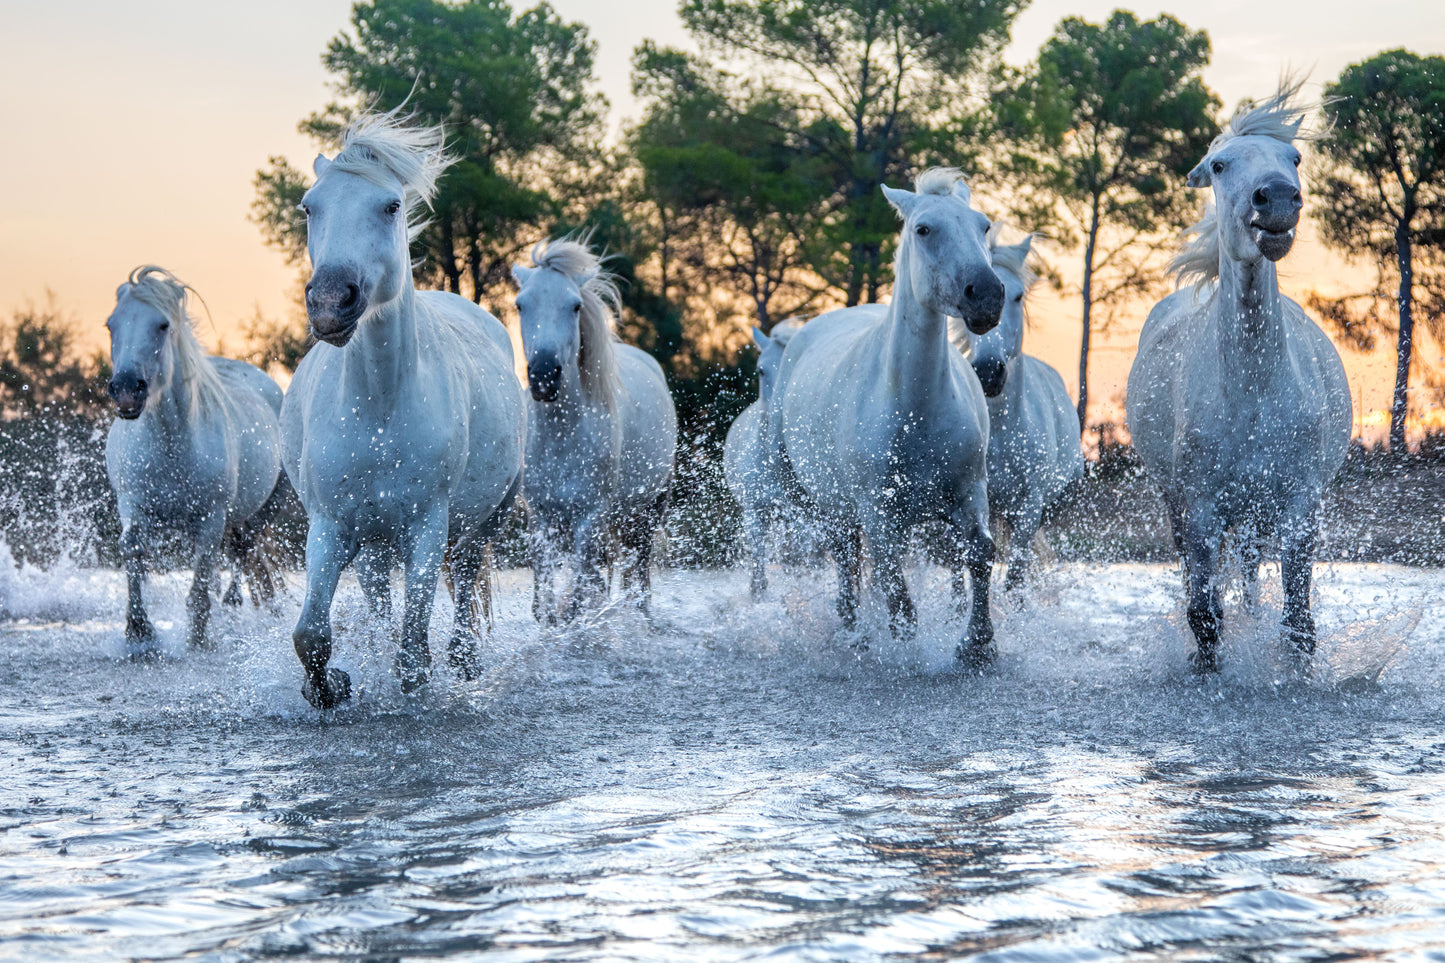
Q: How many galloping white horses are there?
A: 7